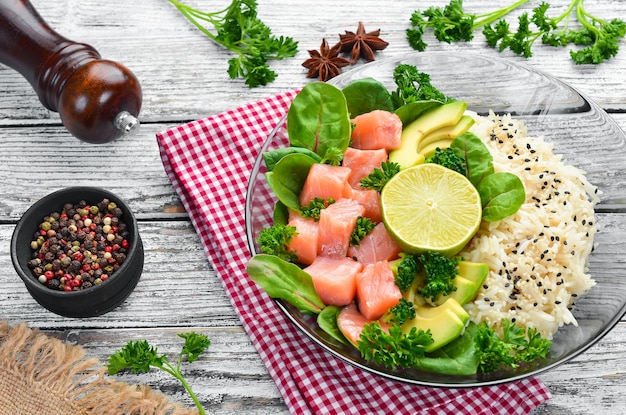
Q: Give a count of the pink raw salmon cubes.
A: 10